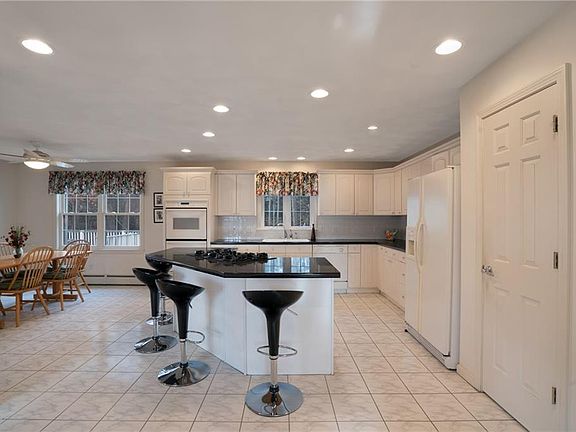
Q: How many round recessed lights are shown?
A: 10